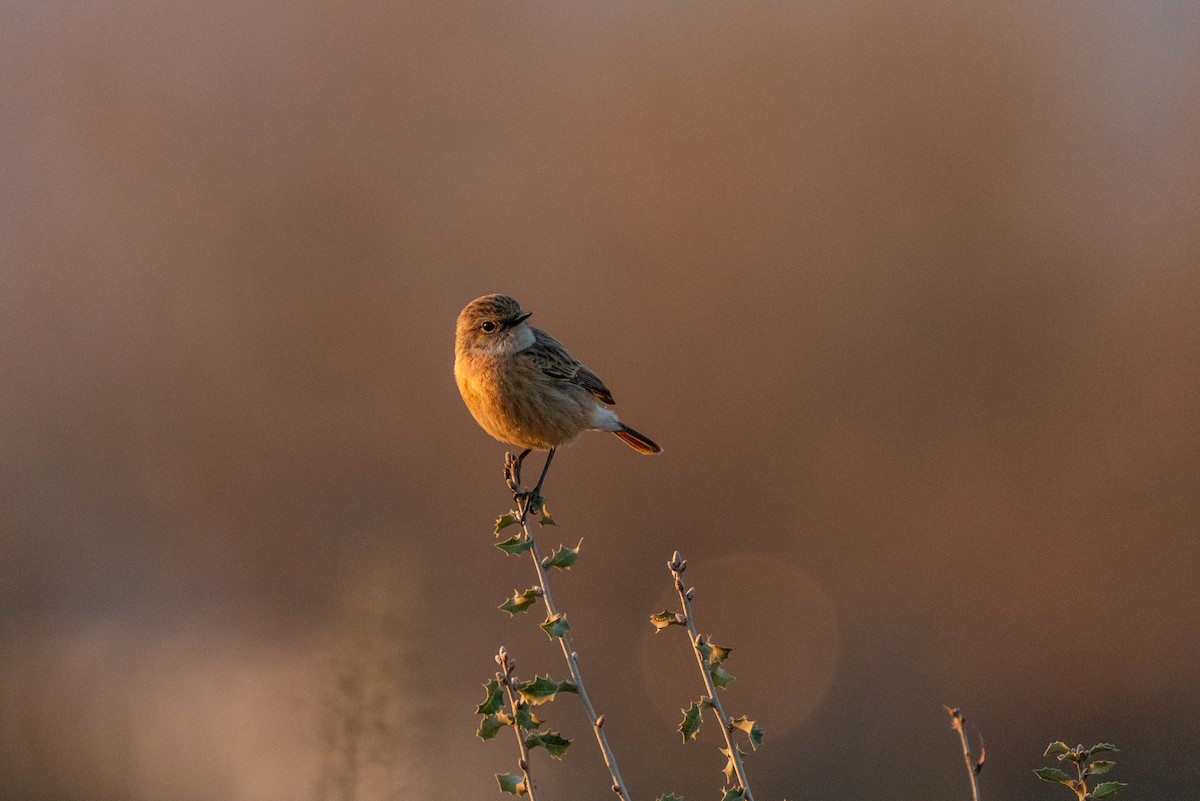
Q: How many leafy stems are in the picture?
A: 4